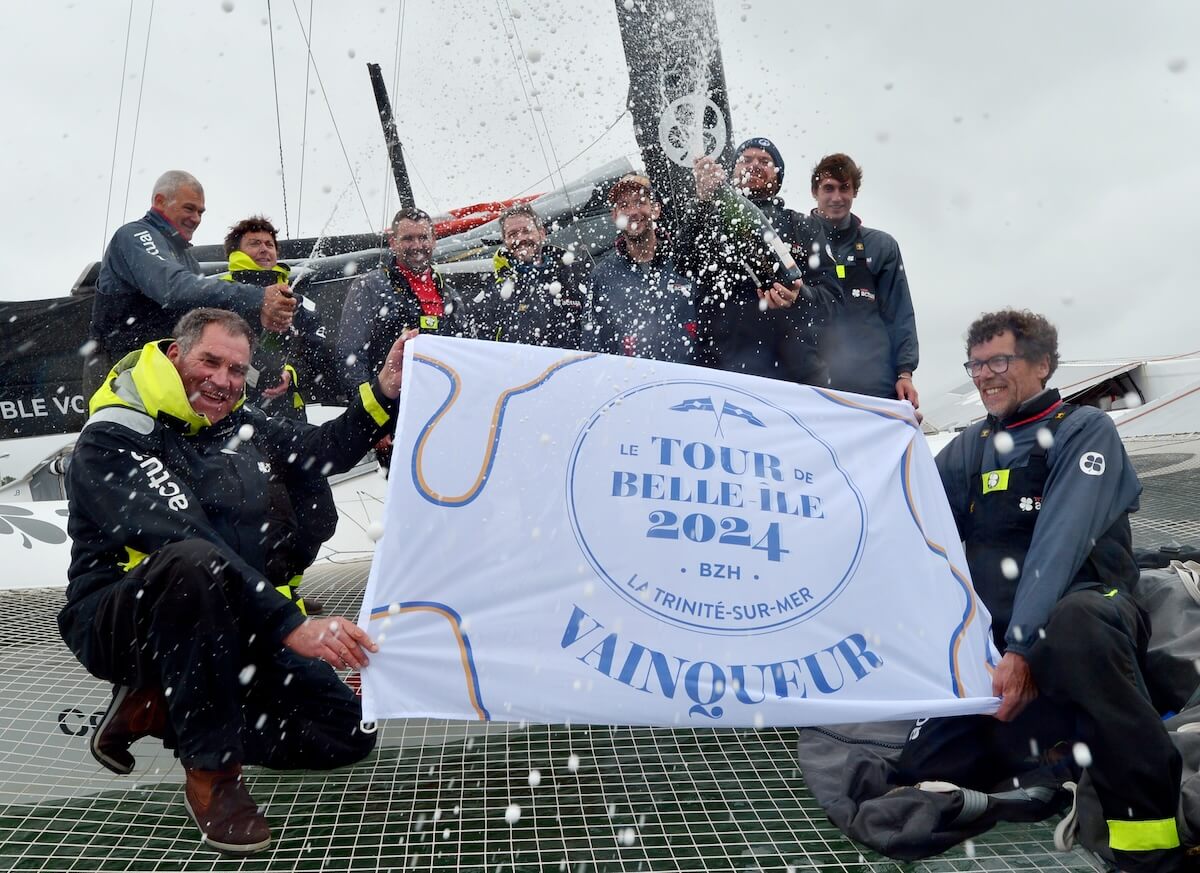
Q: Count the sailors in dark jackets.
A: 9